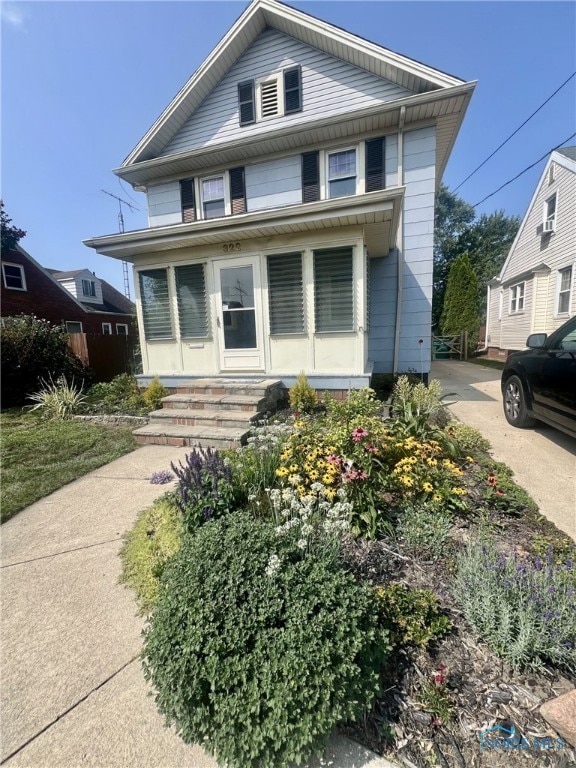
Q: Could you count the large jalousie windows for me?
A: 4